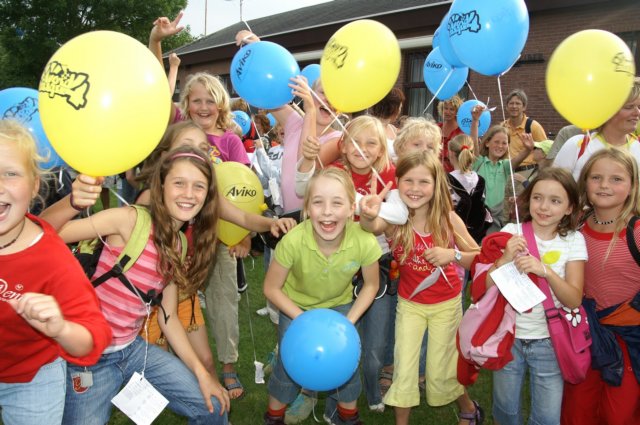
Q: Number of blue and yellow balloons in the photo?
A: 15